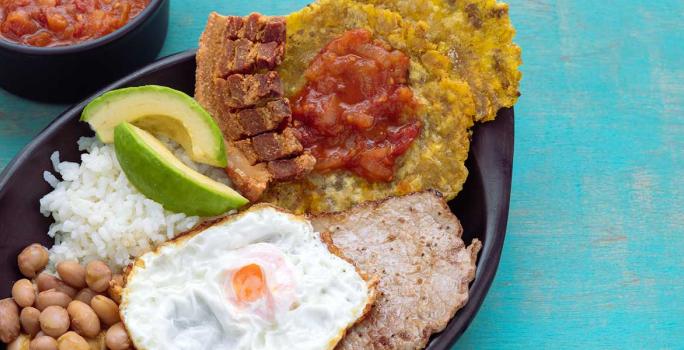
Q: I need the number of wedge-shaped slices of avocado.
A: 2